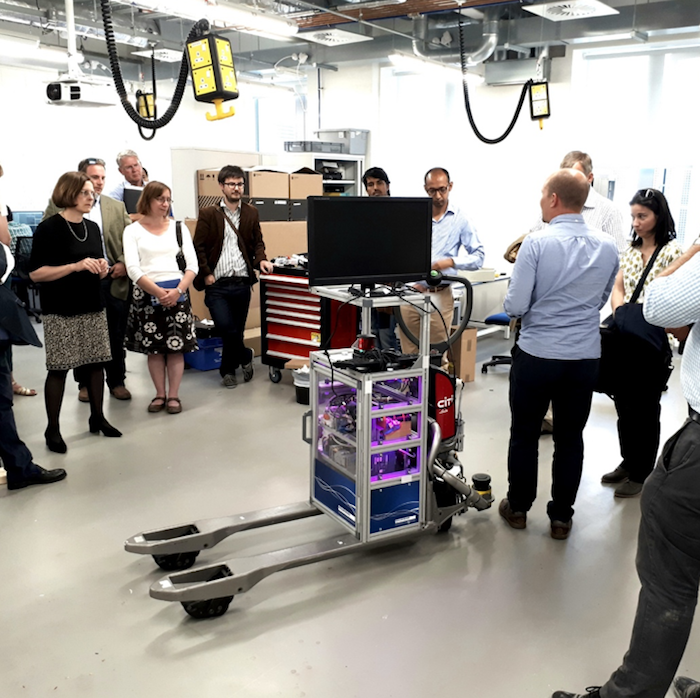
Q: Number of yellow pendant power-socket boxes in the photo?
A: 3